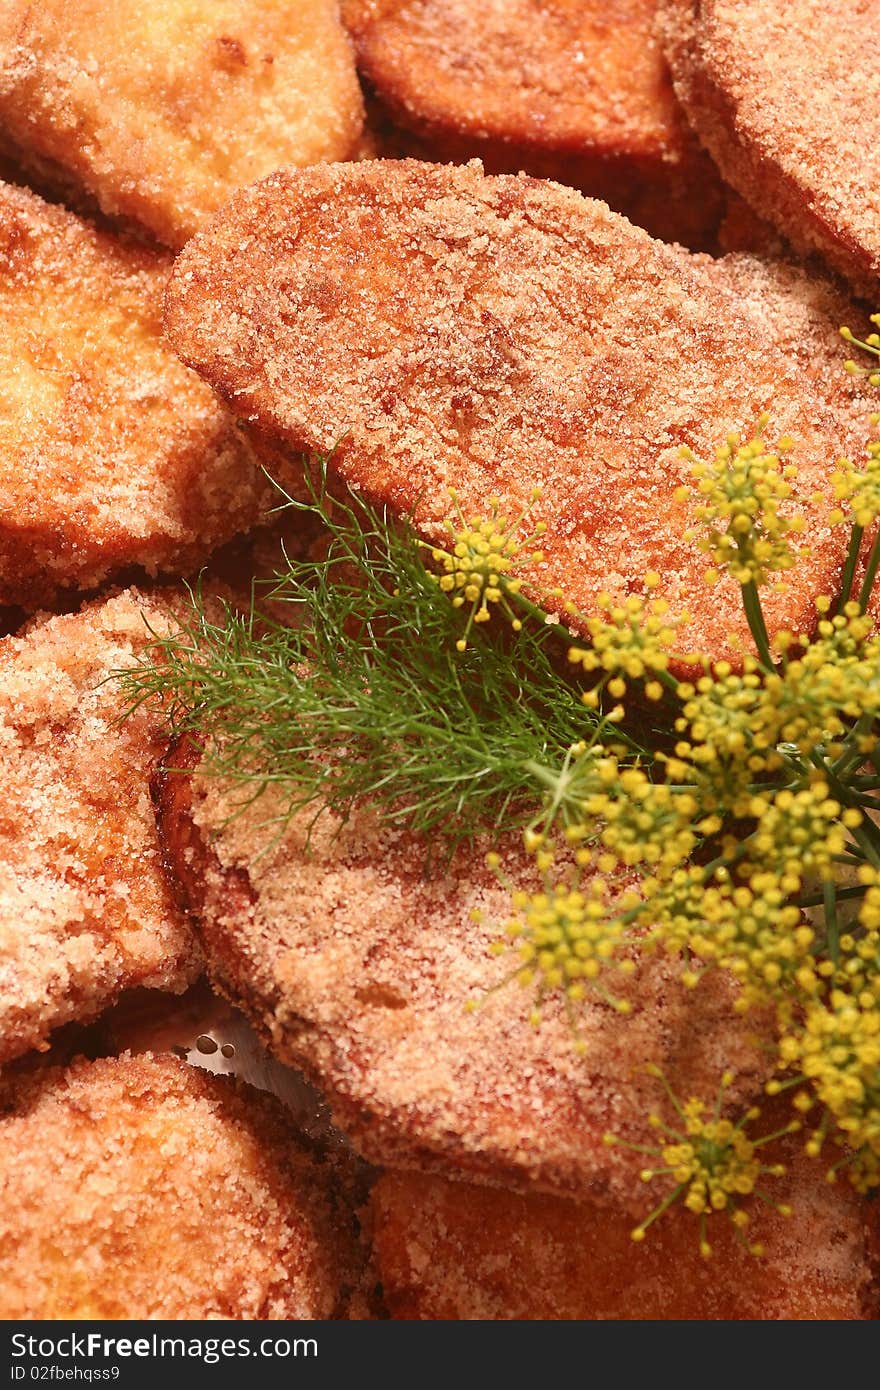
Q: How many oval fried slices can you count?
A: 9